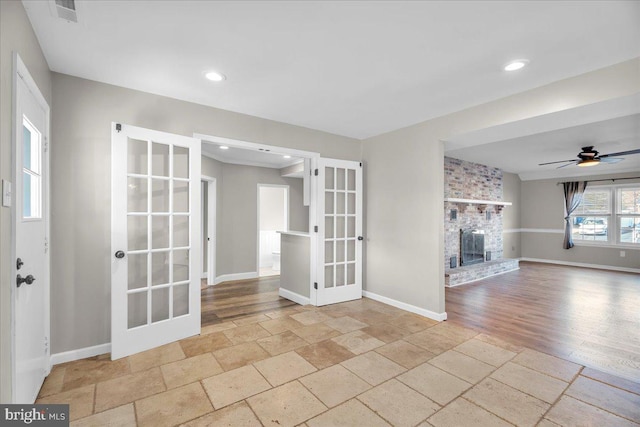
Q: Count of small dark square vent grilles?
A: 4